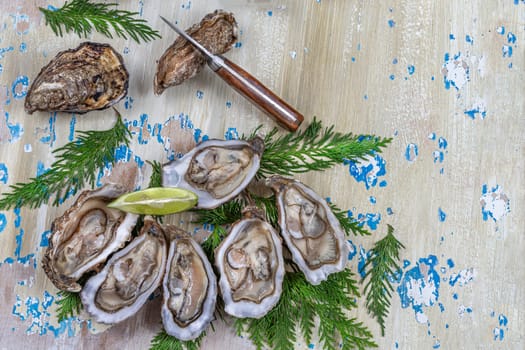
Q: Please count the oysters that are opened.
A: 6